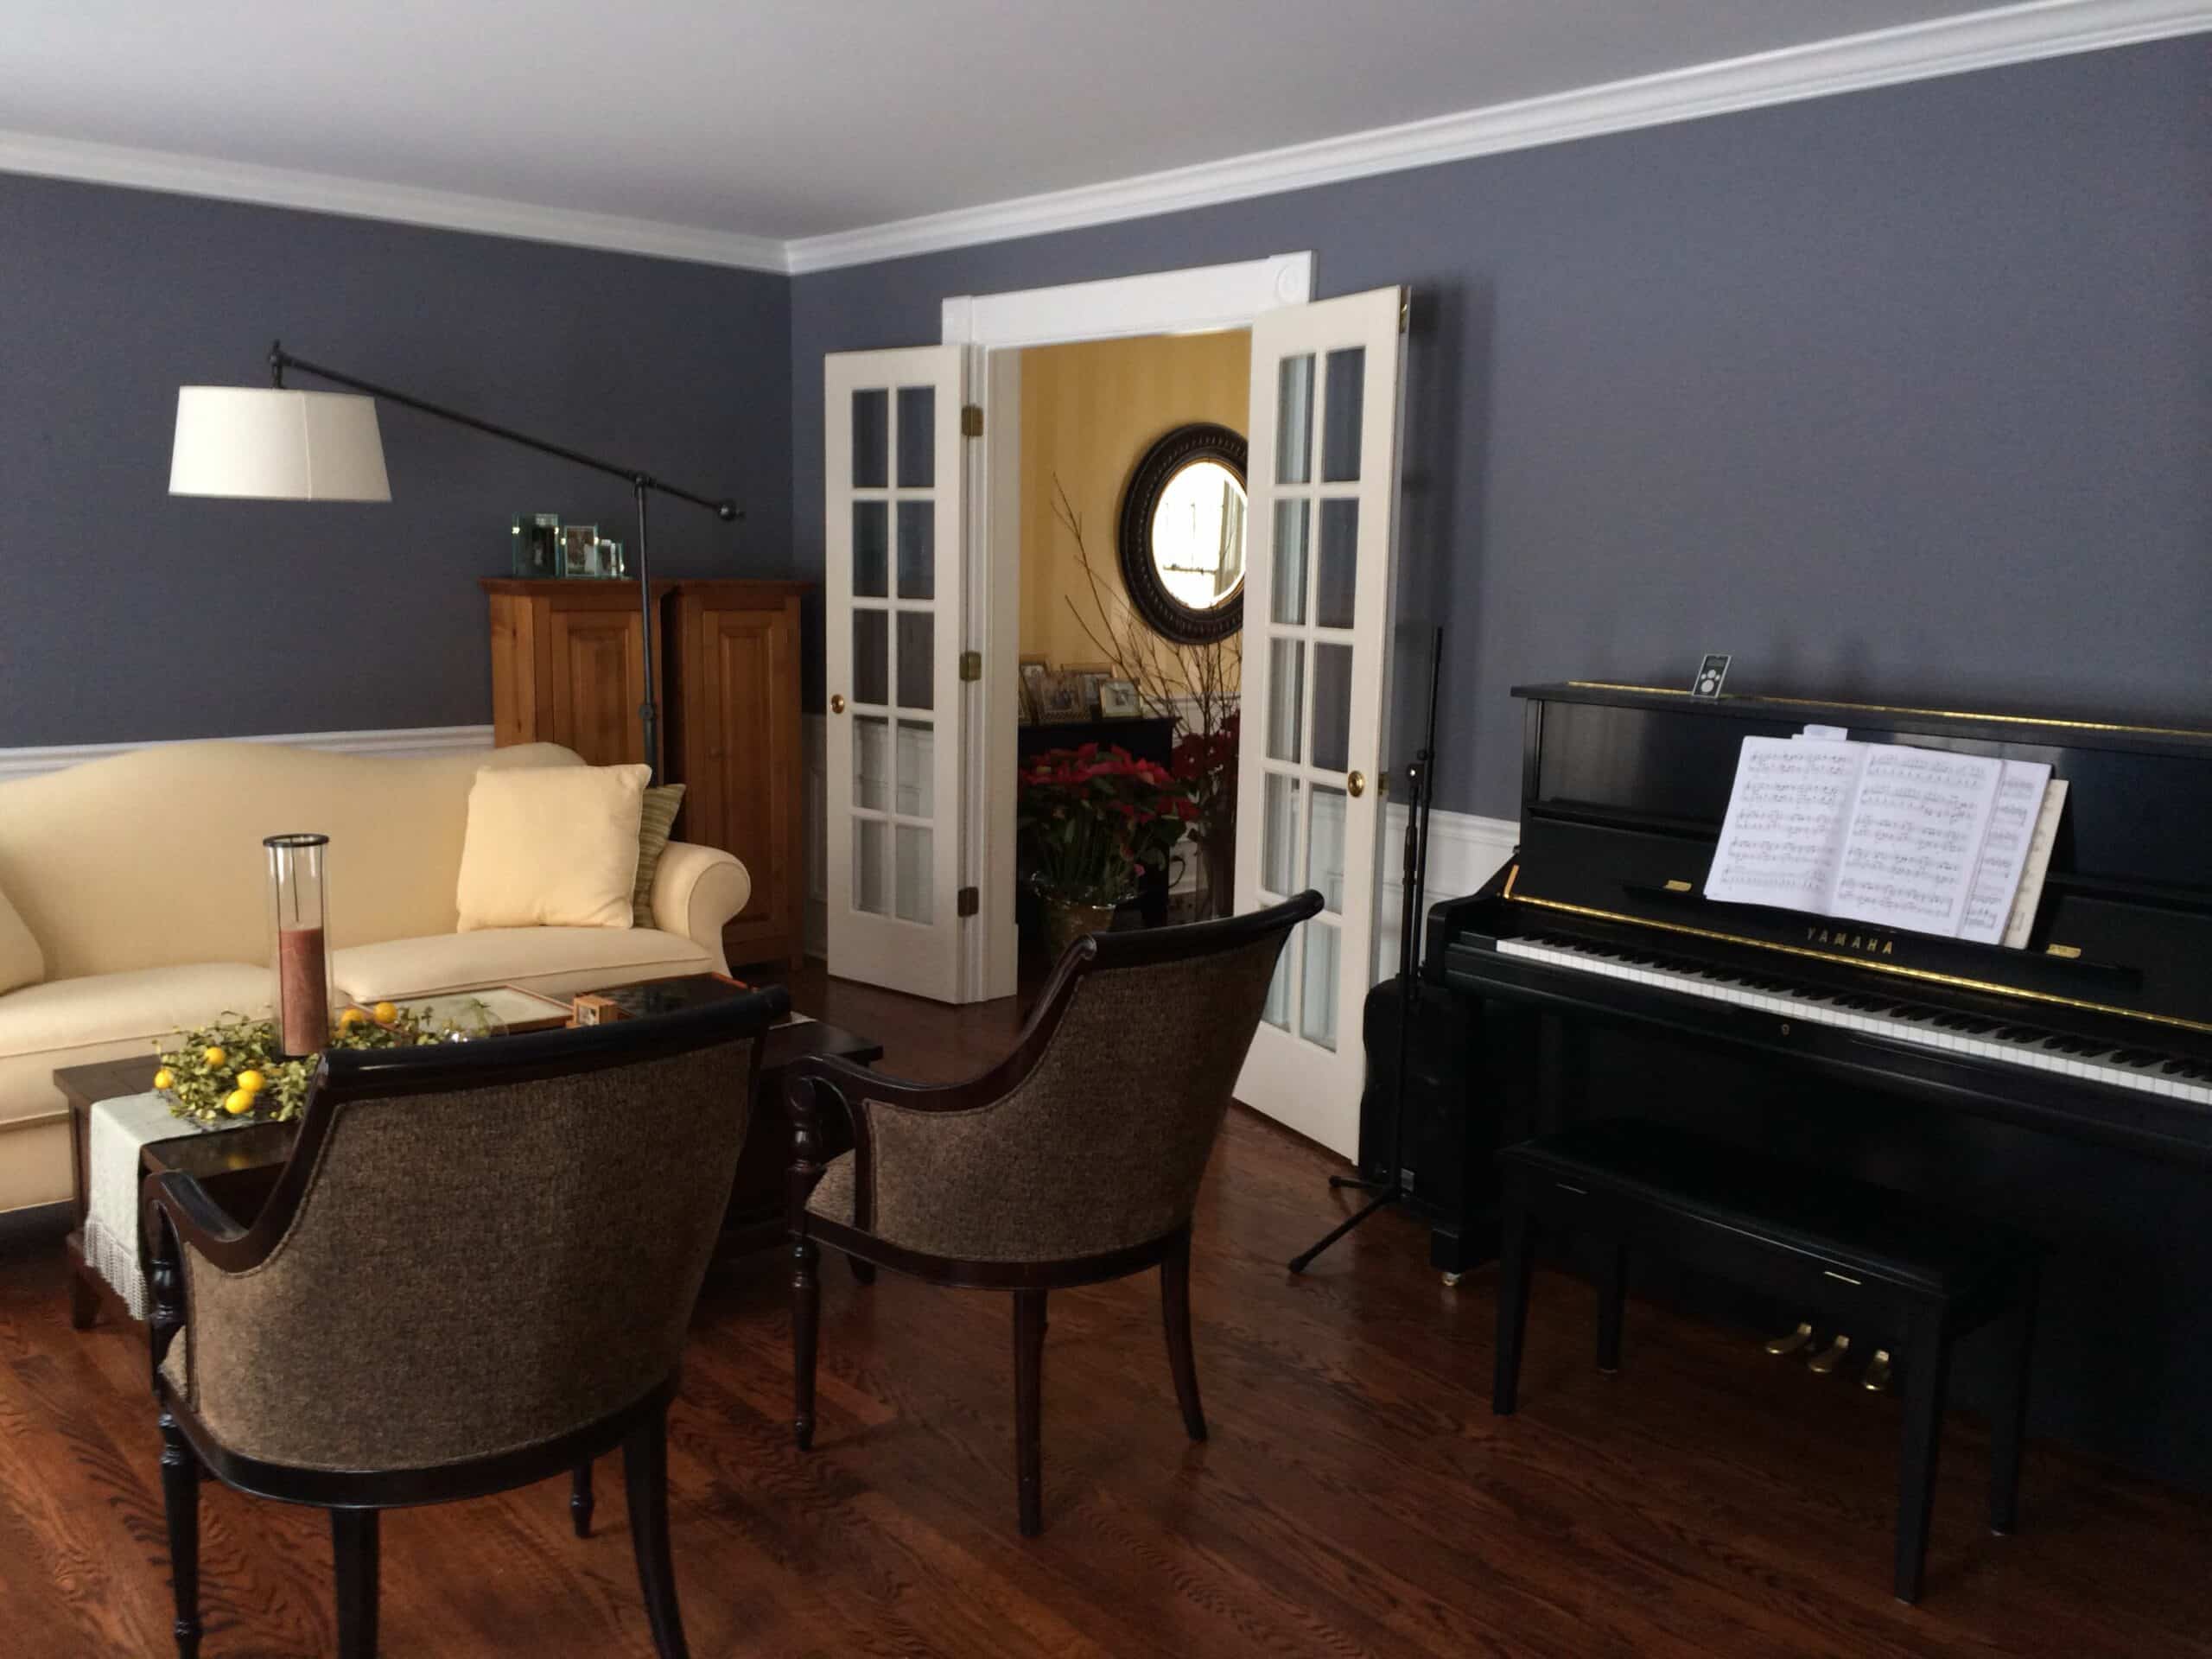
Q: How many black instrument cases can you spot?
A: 1